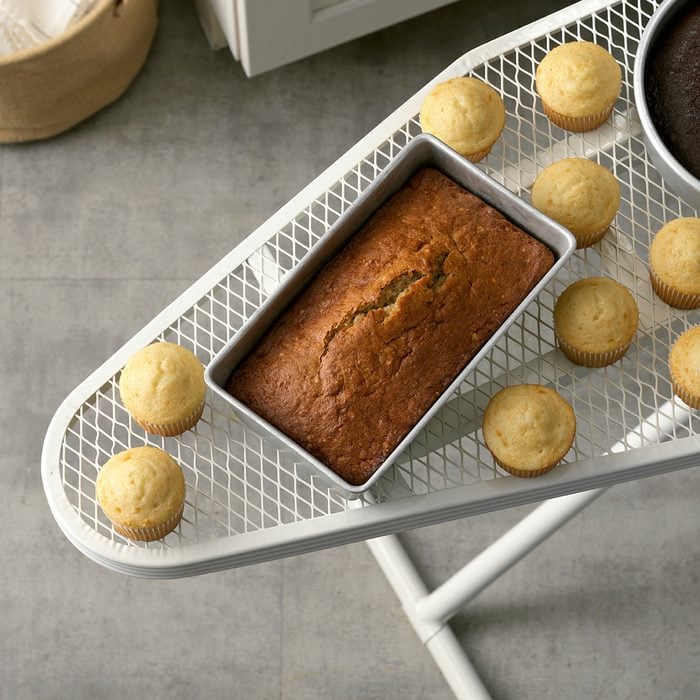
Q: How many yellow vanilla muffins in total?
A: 9